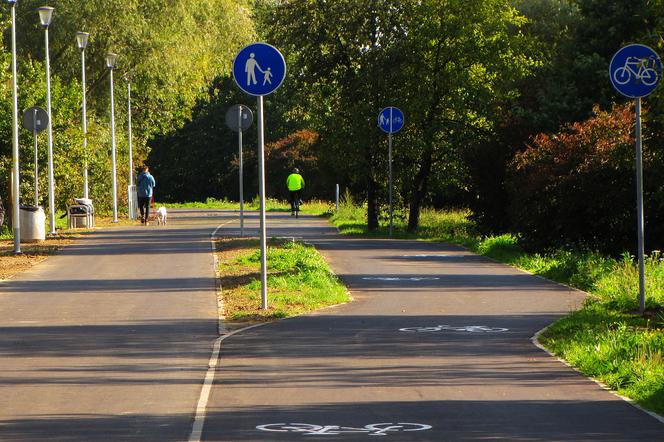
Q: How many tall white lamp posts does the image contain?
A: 5